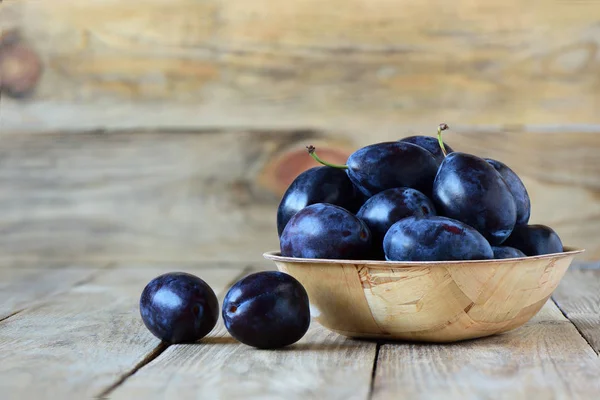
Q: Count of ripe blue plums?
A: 12